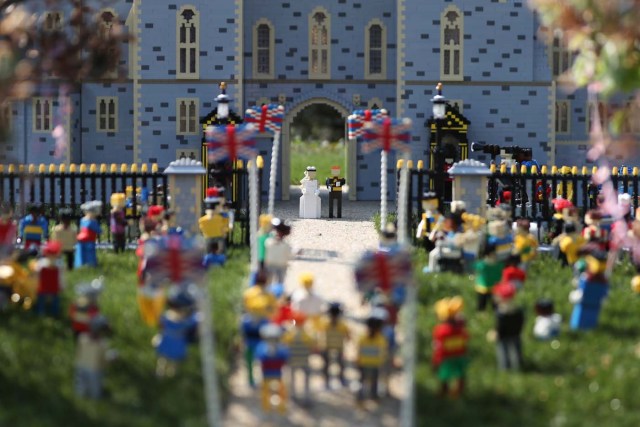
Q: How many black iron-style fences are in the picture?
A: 2